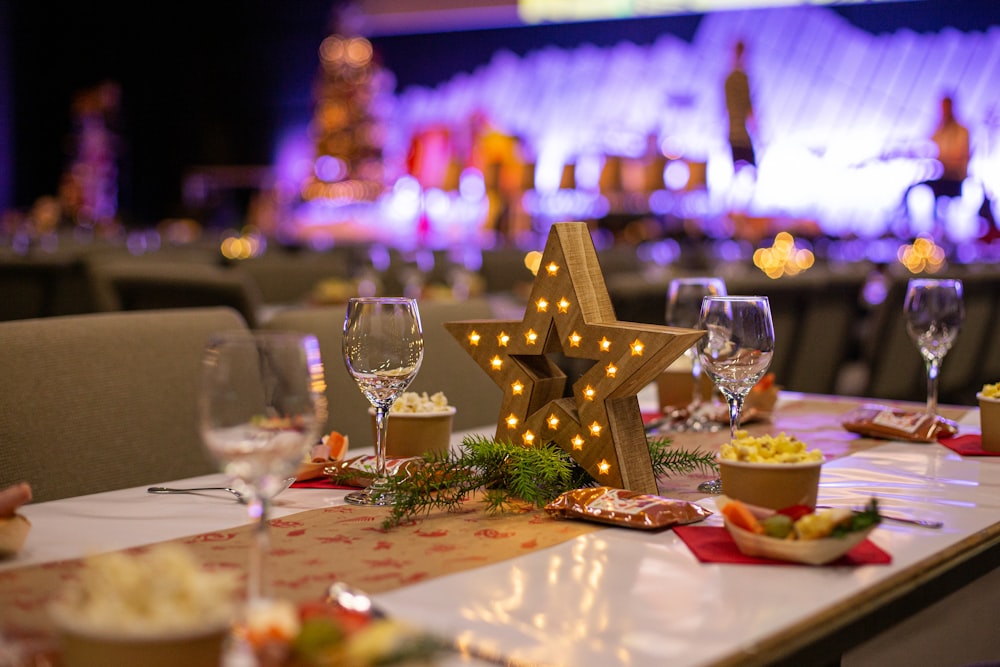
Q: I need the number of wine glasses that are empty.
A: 5